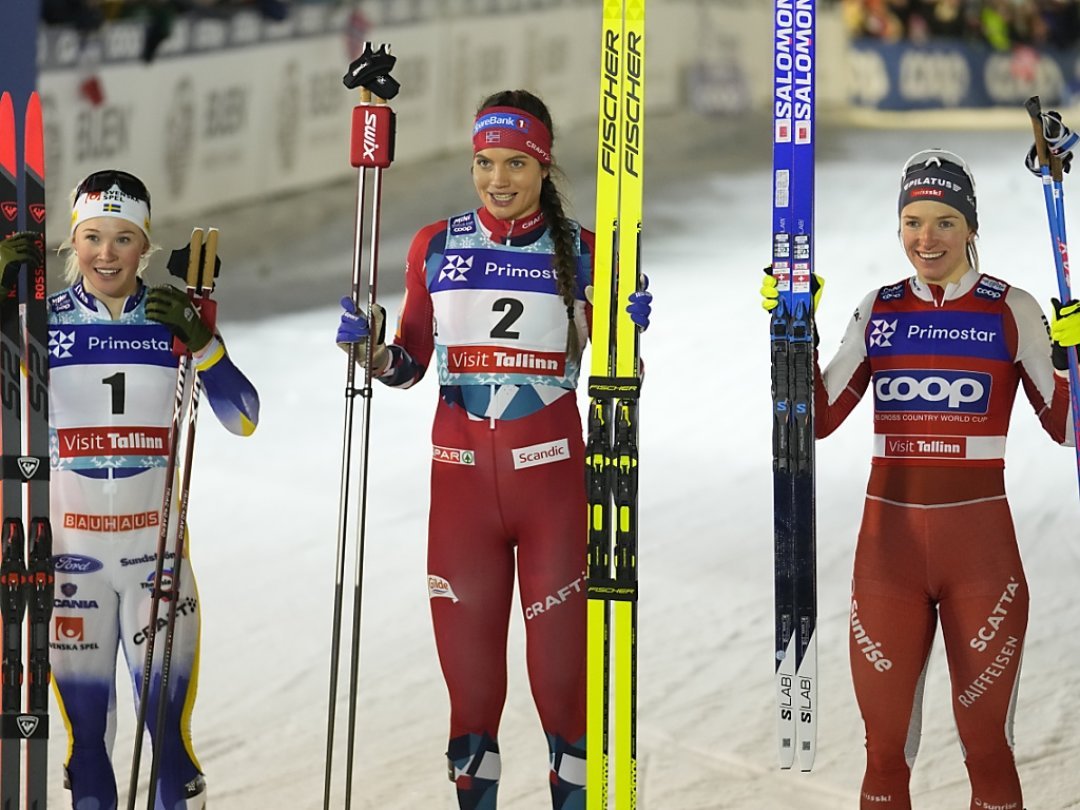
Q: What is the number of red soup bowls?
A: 0